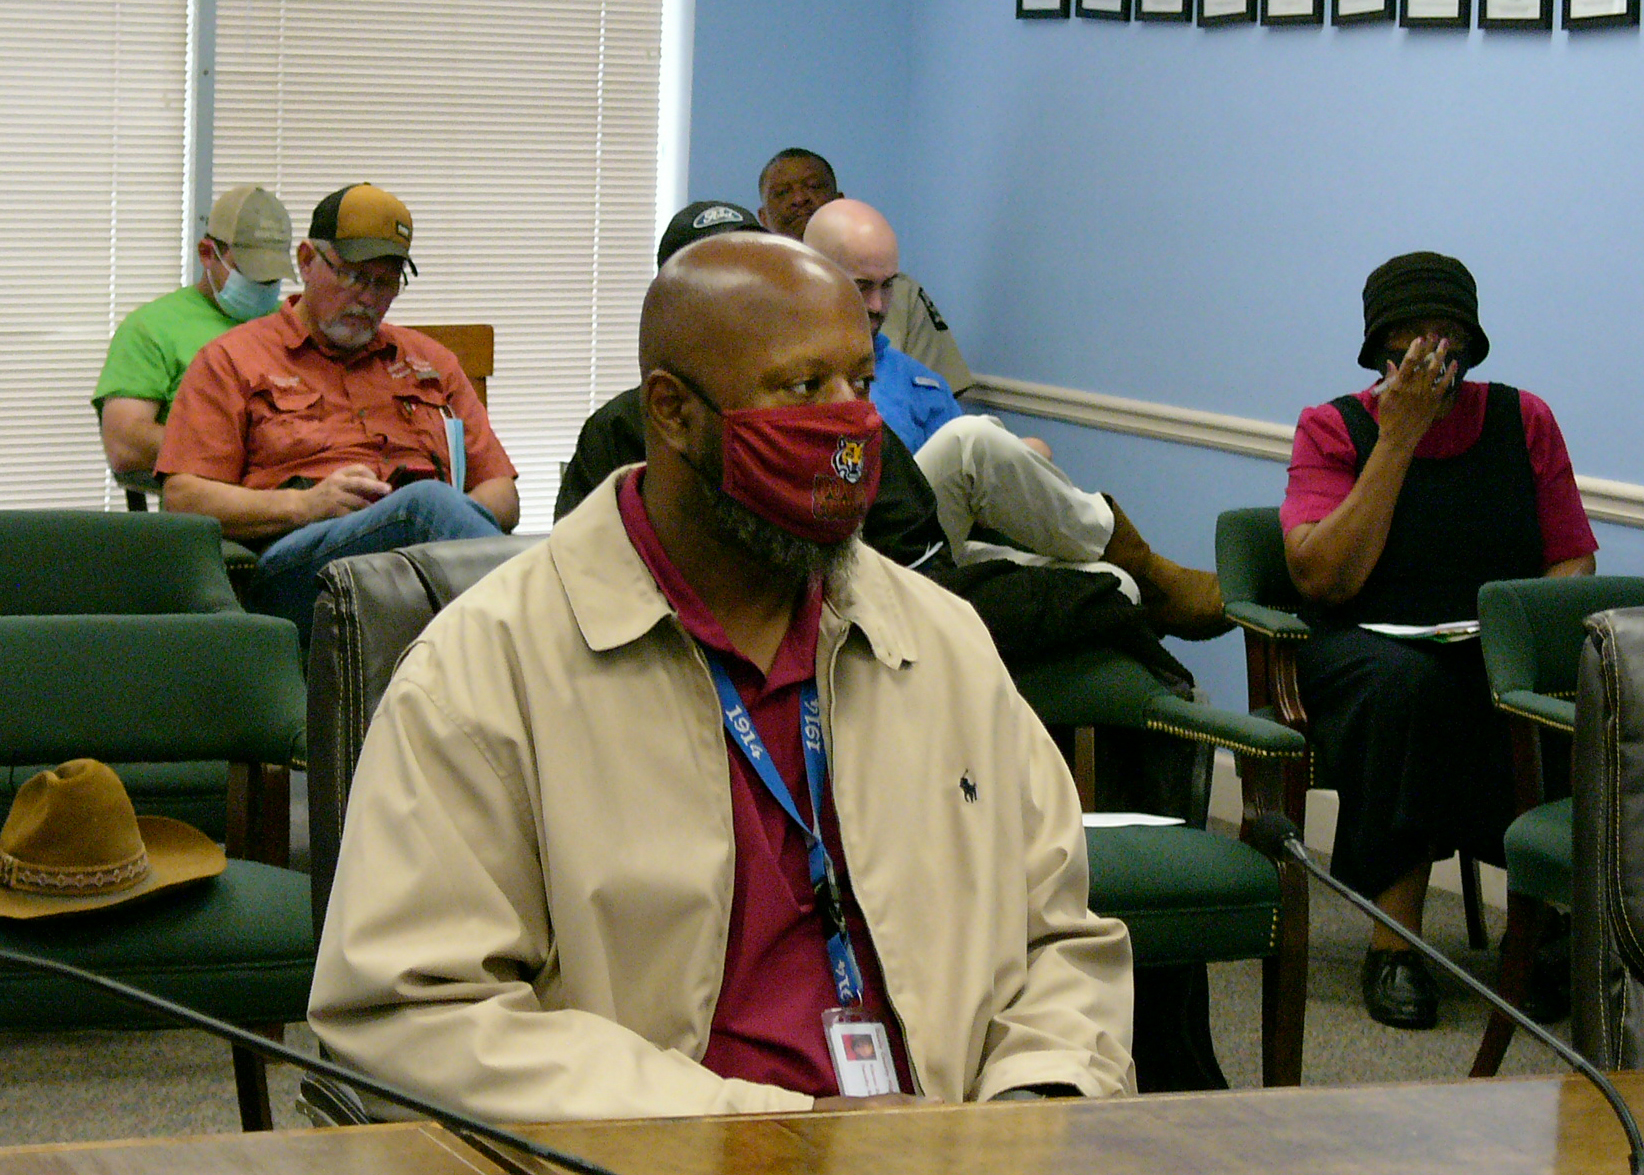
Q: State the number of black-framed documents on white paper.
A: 9